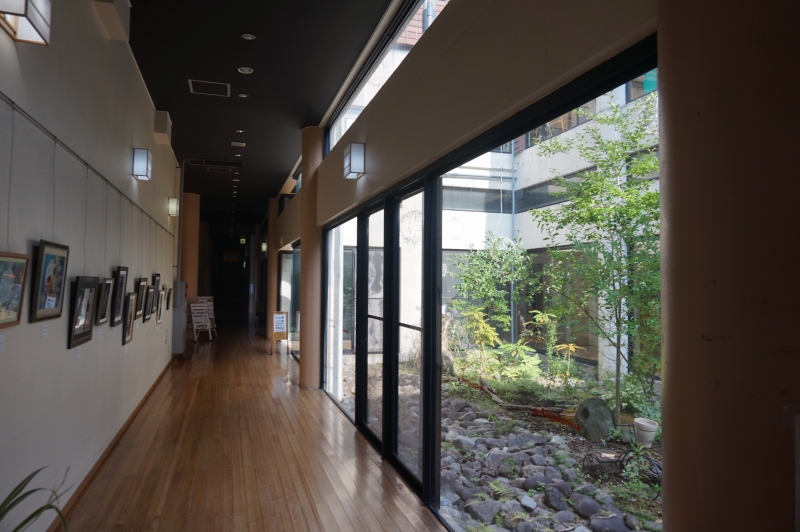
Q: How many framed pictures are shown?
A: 12